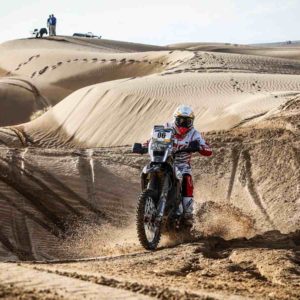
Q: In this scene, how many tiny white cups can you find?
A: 0